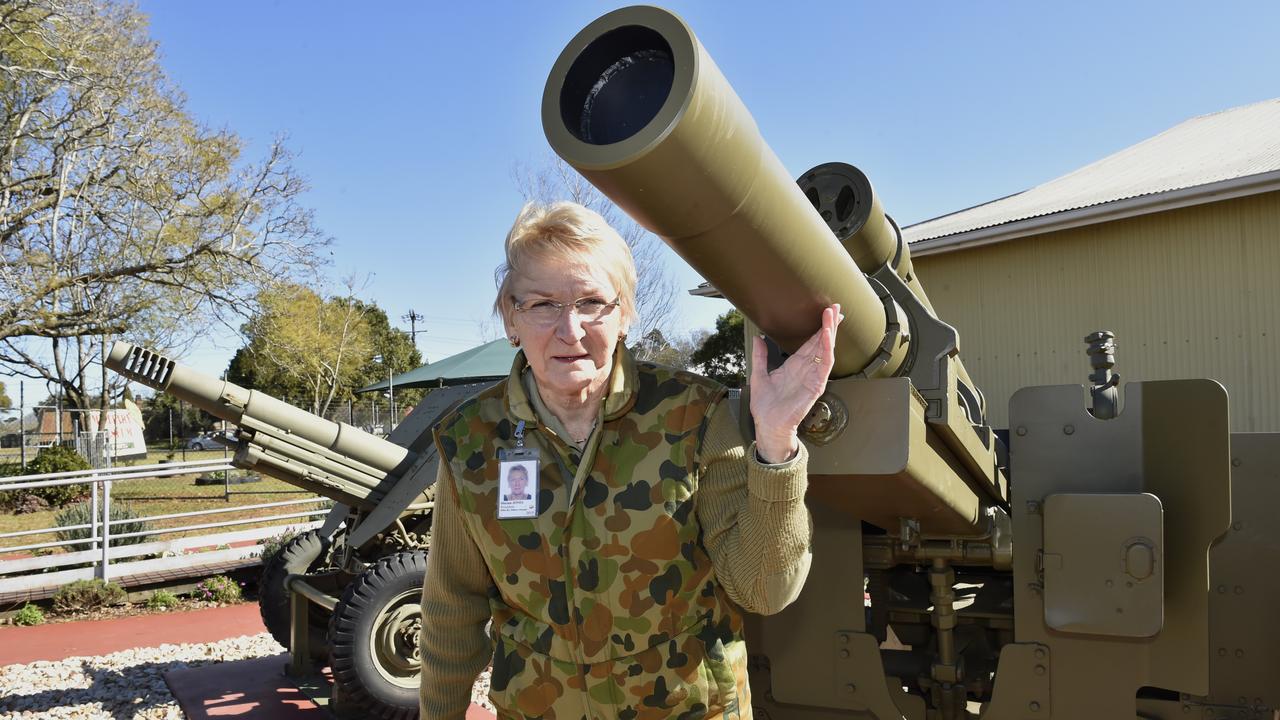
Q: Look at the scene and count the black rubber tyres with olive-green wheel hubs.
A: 2